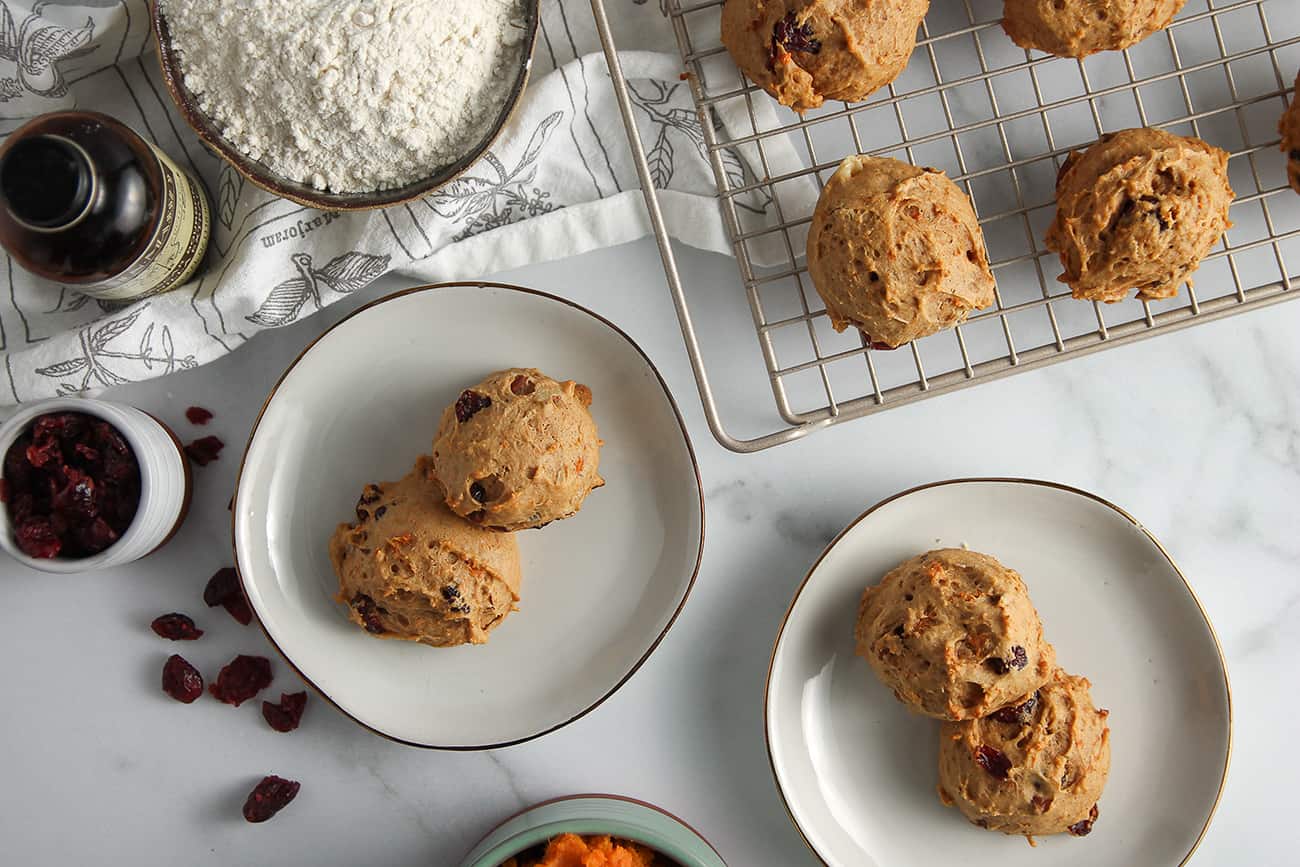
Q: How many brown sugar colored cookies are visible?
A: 9